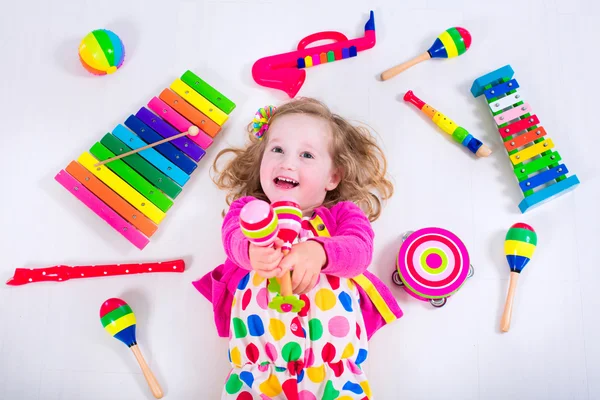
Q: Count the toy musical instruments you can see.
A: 11